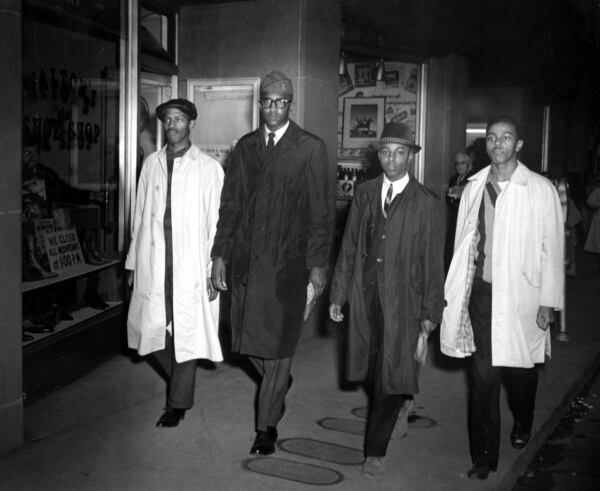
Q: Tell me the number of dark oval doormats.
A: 4